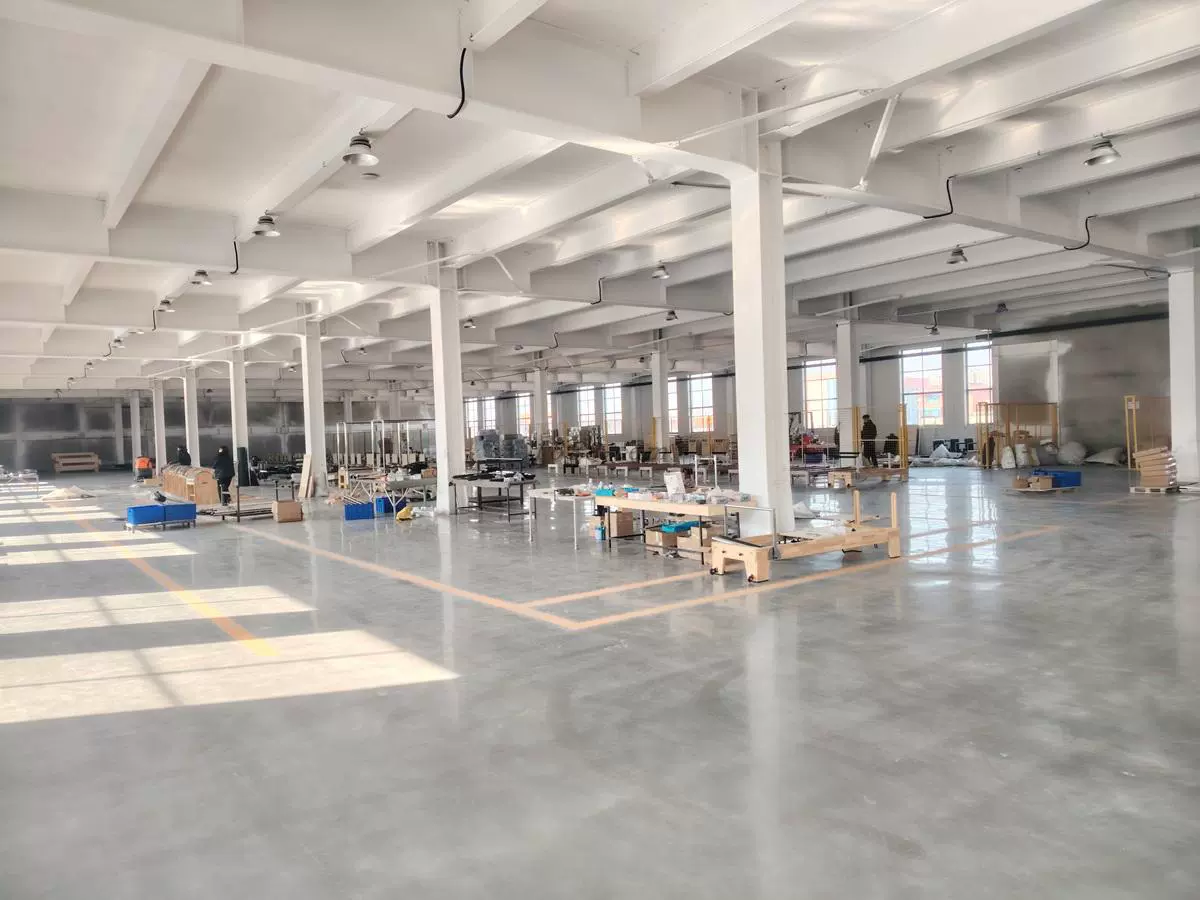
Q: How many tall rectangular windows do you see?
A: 11